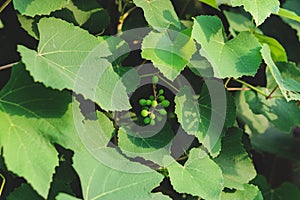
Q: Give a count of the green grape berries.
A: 15